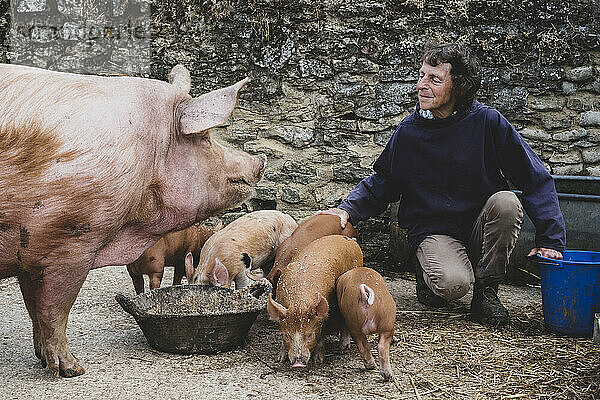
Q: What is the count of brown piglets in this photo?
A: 4